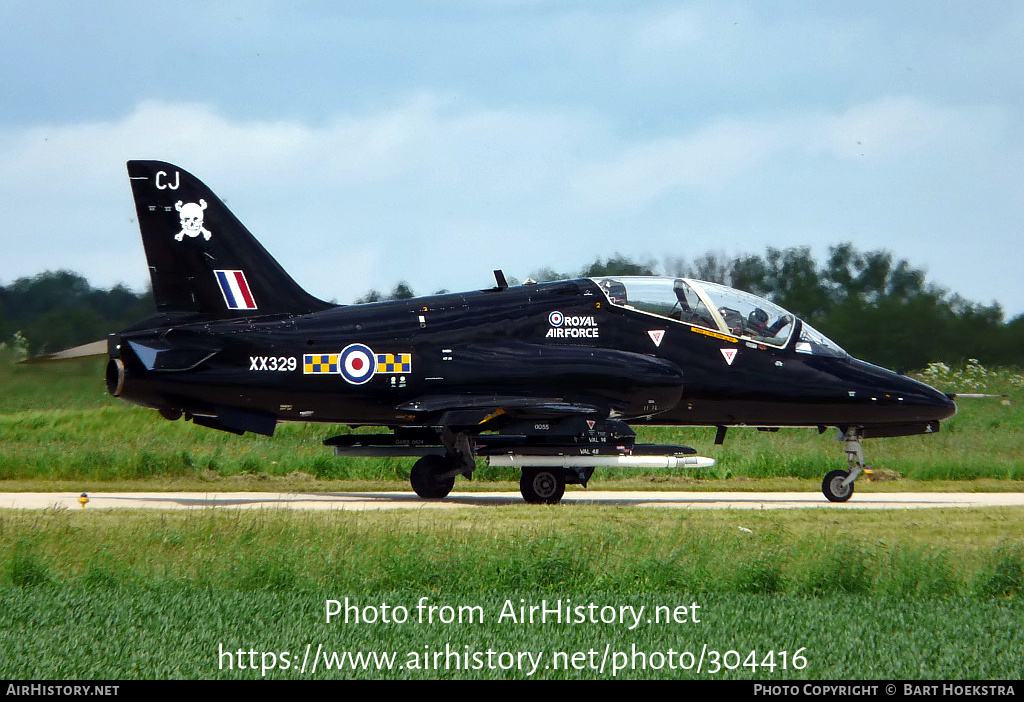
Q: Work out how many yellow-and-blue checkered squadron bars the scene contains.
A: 2